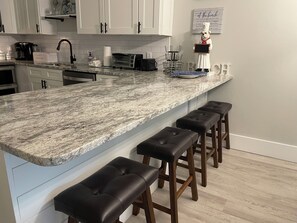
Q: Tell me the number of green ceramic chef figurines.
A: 0